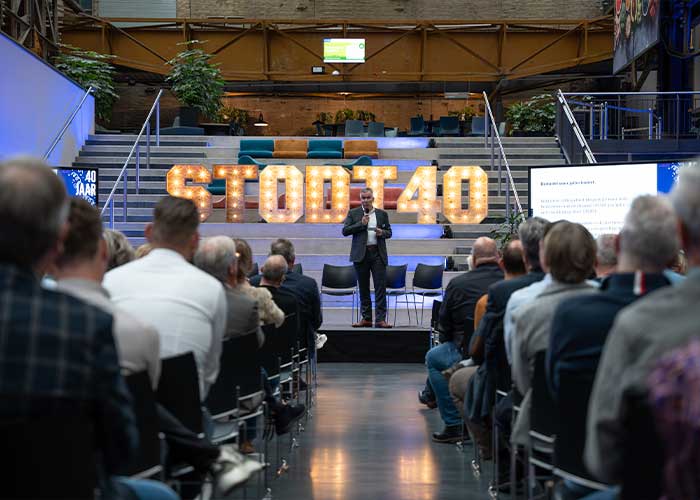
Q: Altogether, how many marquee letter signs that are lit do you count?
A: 7